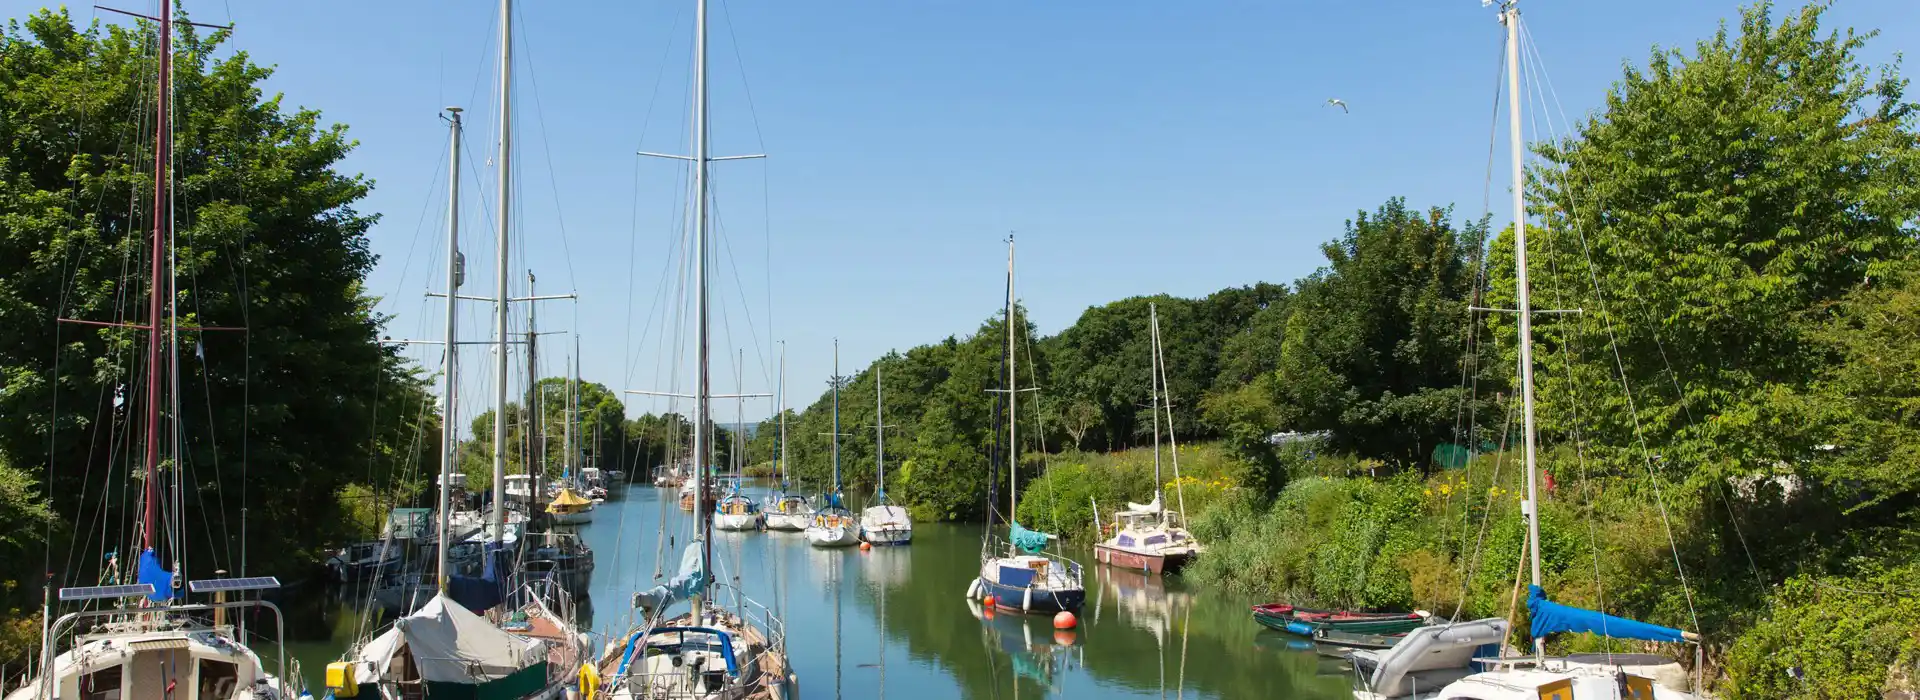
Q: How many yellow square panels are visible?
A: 2